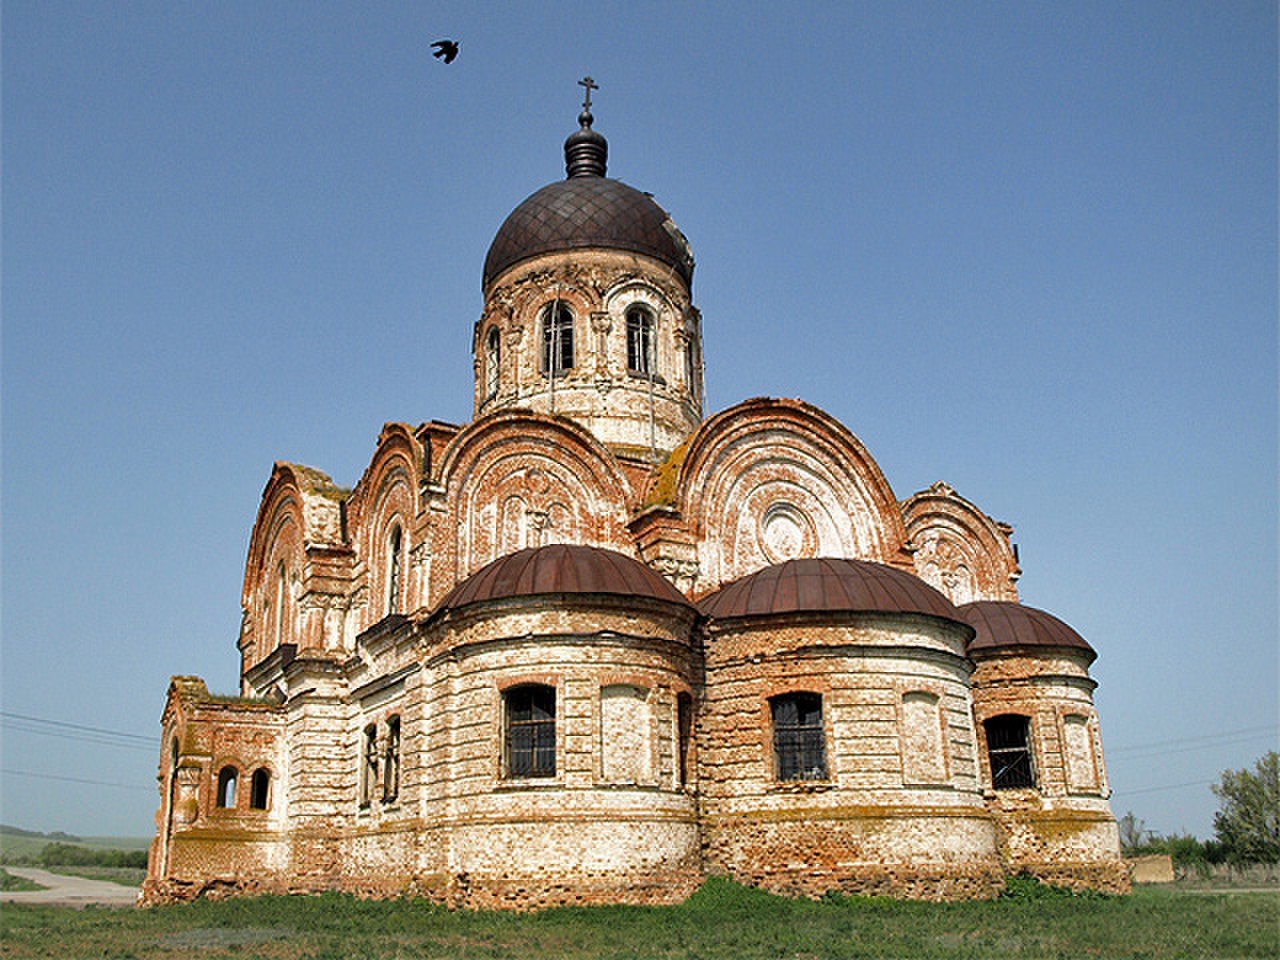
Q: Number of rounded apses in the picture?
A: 3